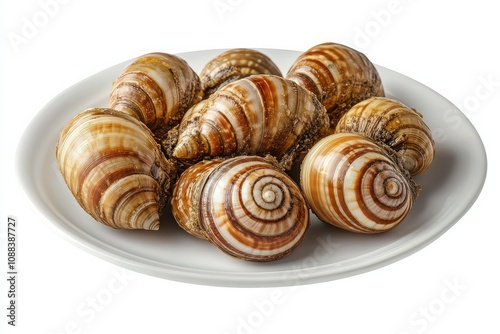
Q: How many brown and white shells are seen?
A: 8